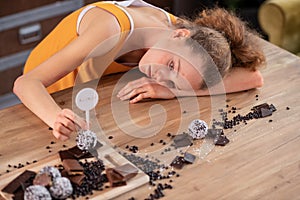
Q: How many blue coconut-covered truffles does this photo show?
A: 0